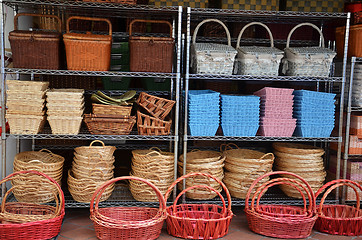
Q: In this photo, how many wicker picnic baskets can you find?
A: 6